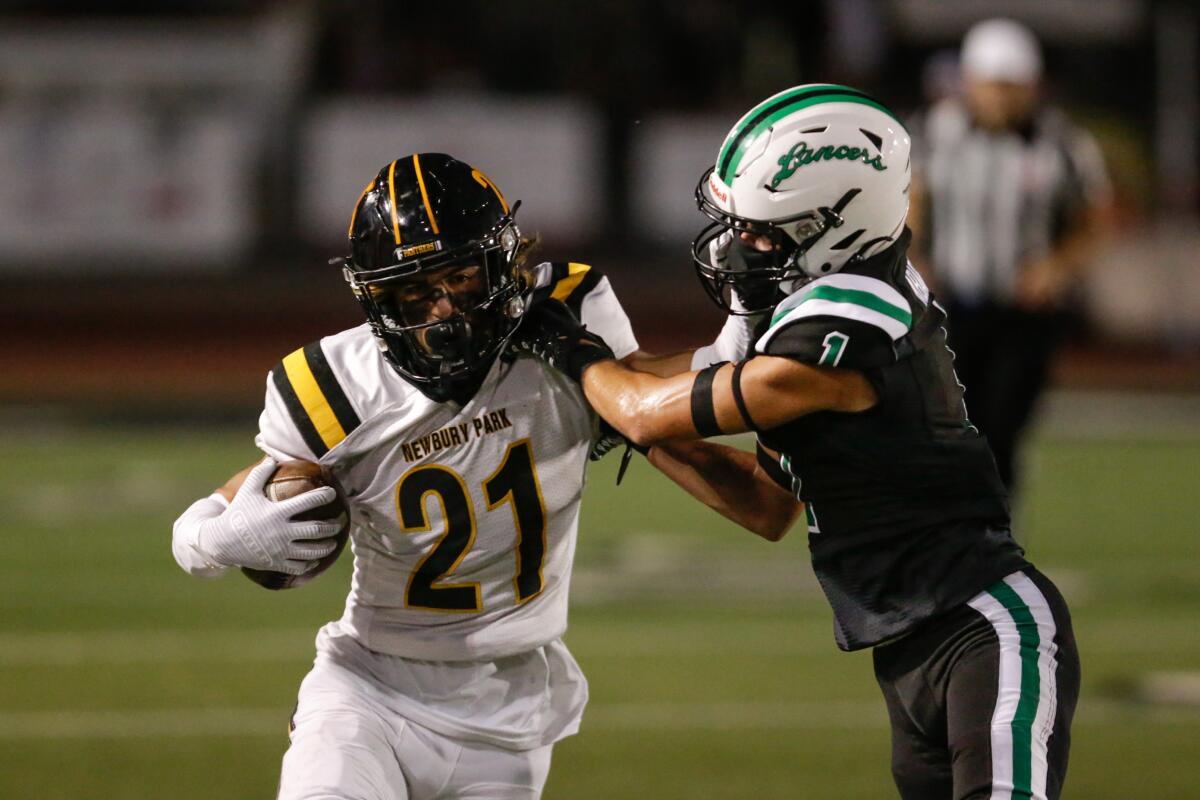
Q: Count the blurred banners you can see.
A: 3